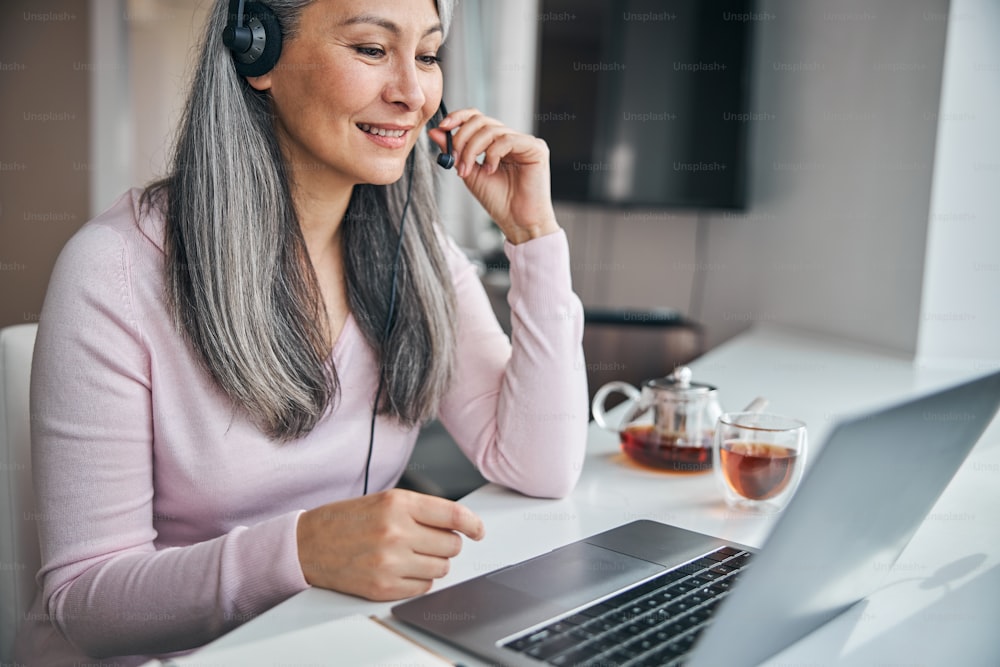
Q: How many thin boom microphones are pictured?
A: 1